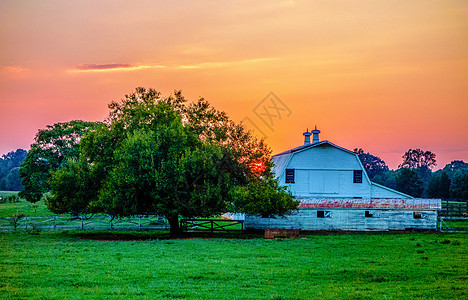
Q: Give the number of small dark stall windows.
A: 3